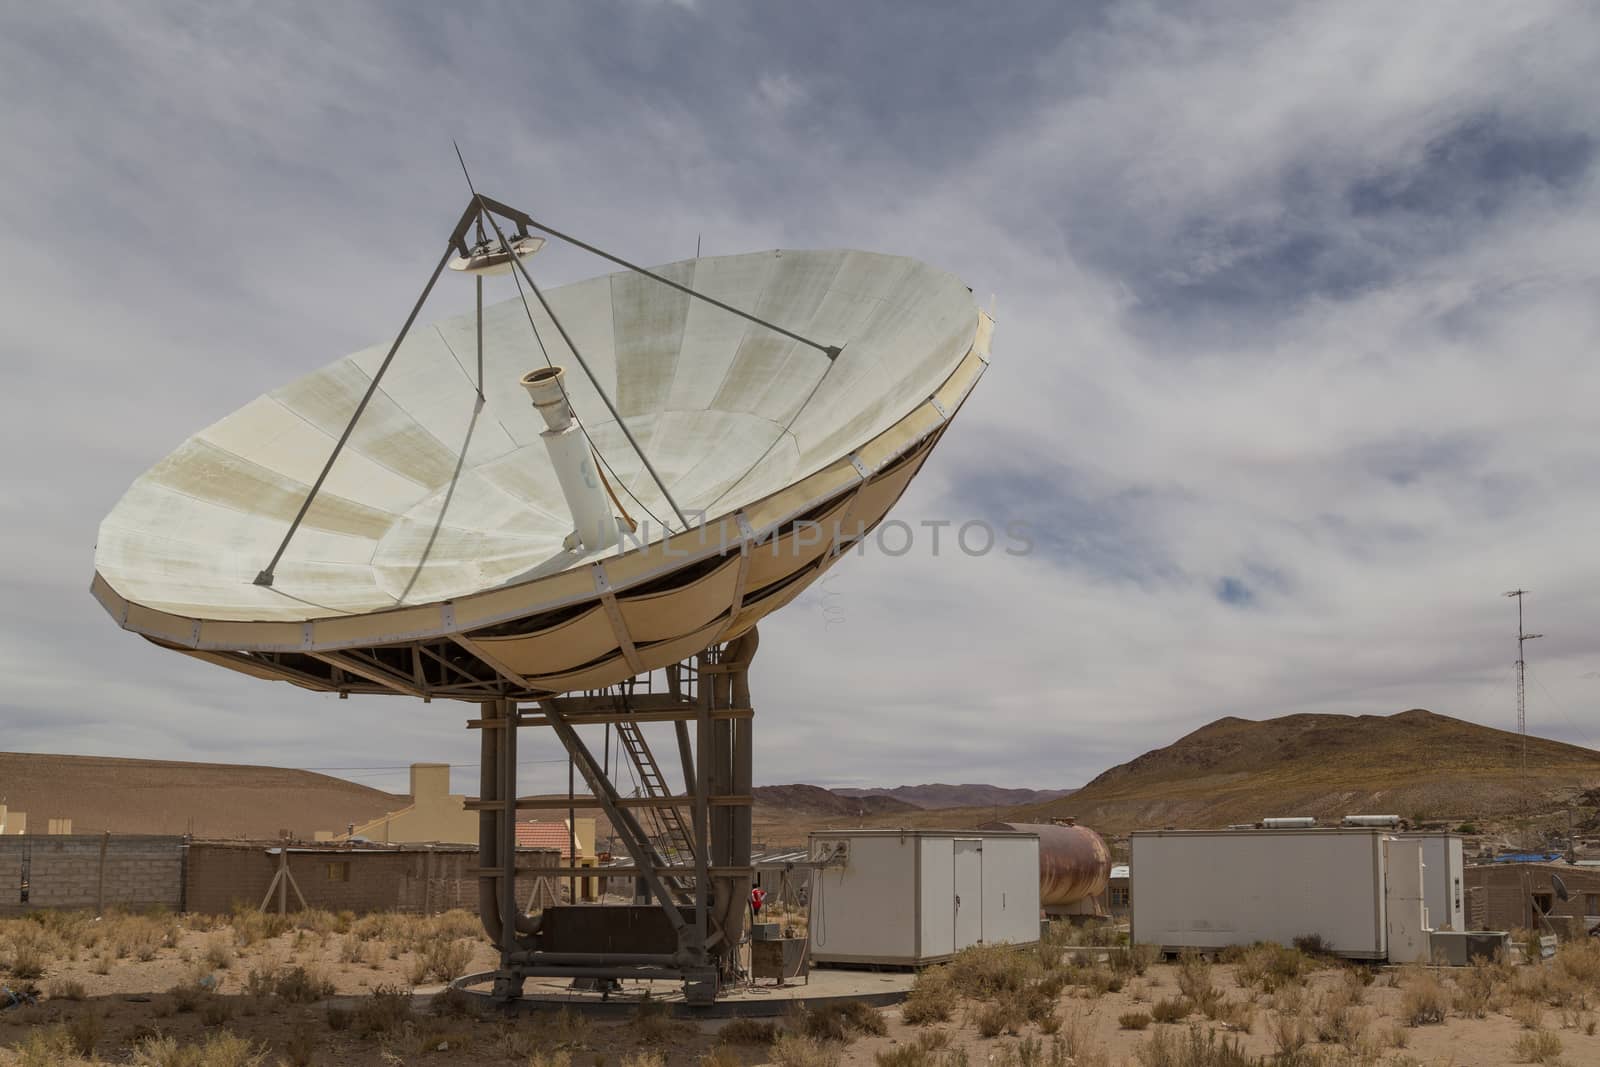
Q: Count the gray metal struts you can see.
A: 4